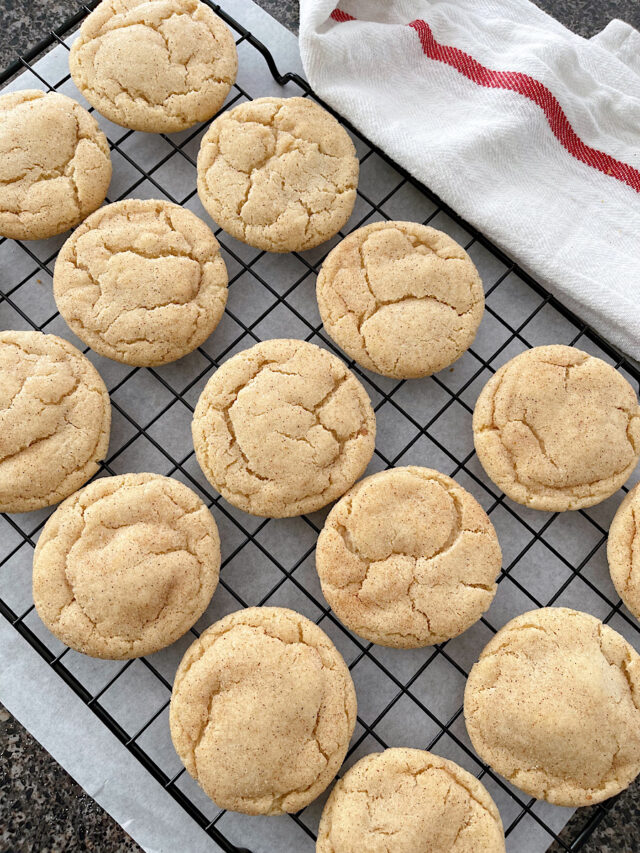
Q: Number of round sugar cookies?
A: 14